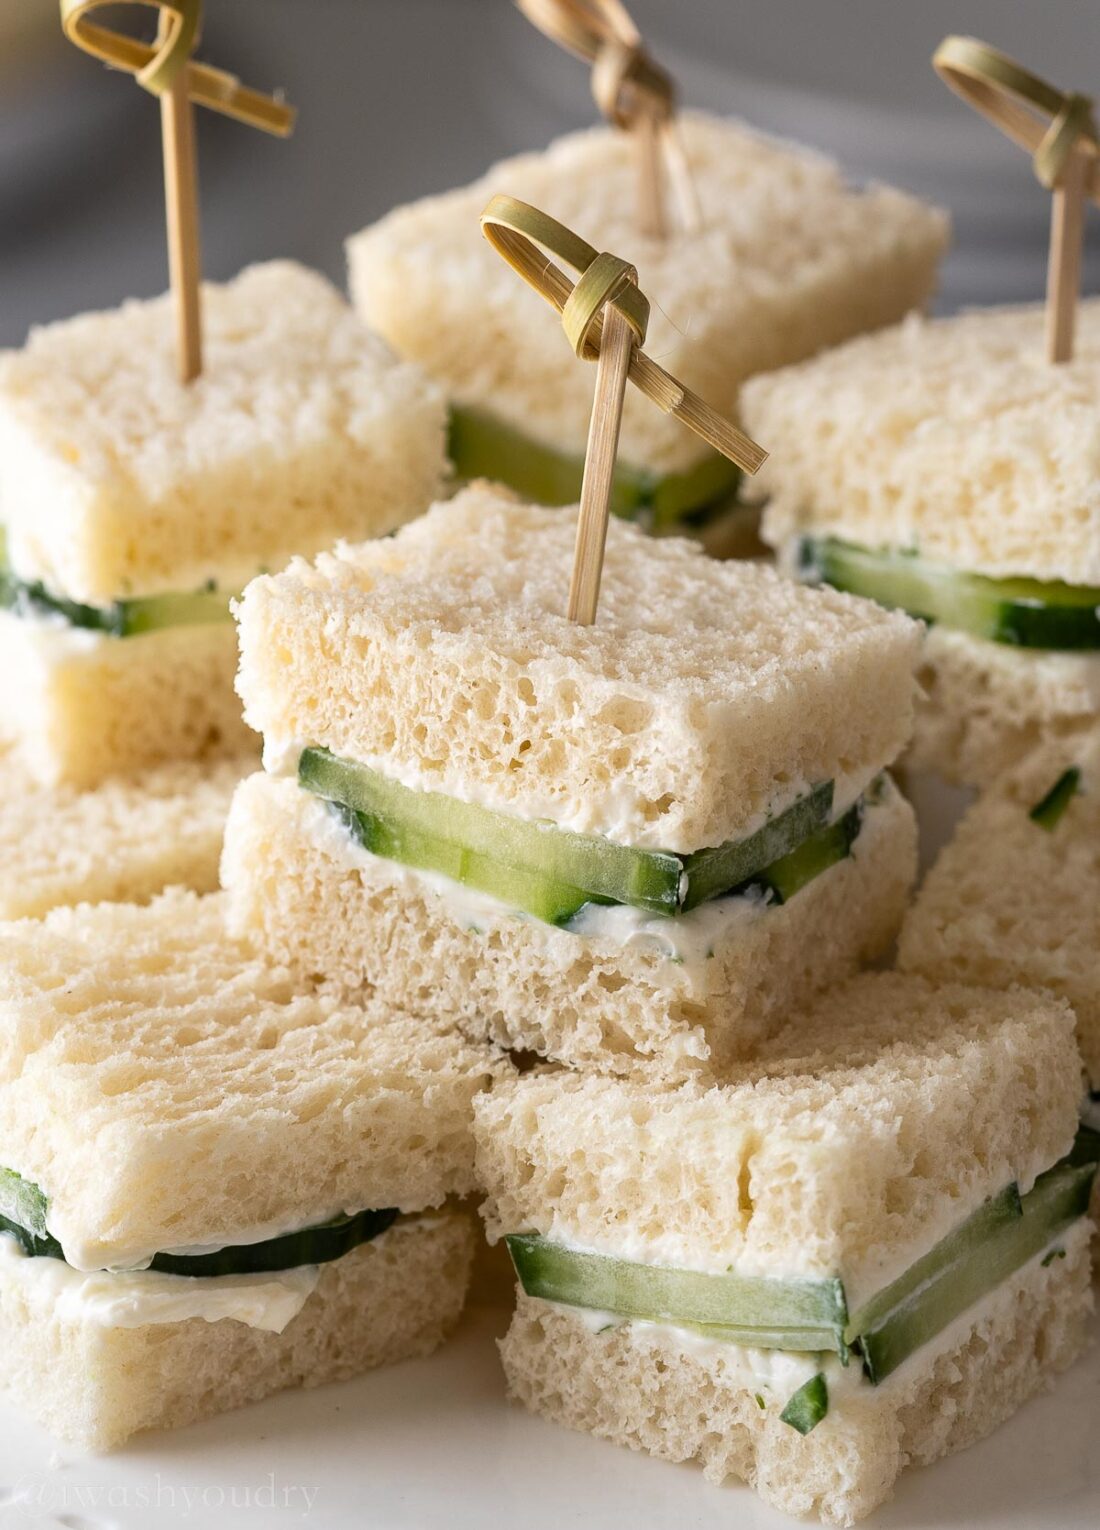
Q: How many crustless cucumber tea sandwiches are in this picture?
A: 8